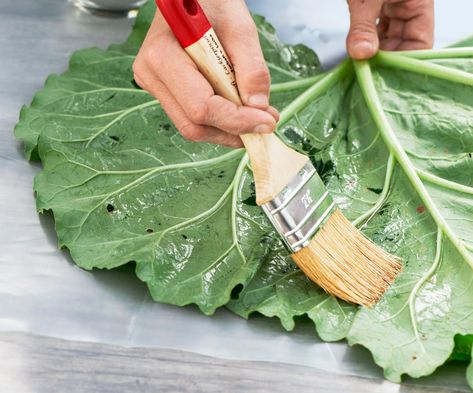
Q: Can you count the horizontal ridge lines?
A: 3